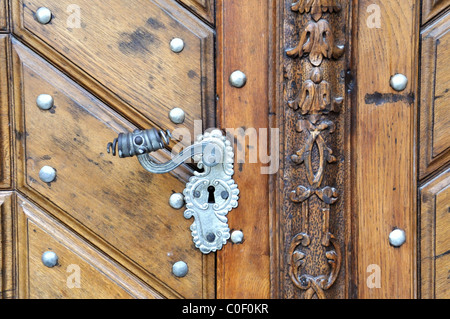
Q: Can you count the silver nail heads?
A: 12